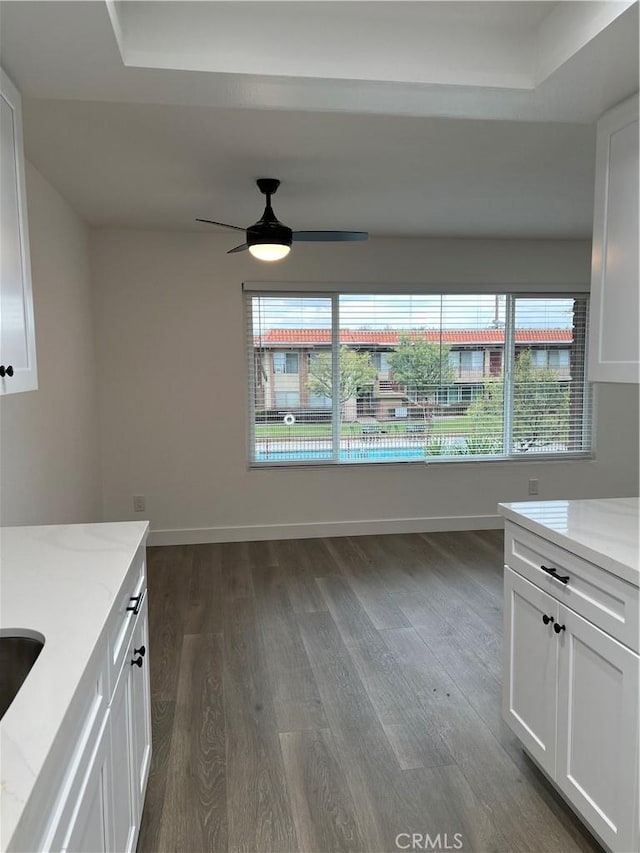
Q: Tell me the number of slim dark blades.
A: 3